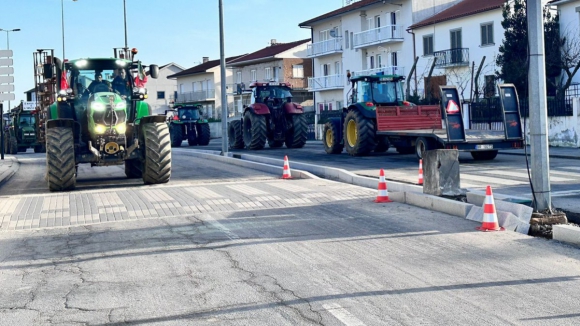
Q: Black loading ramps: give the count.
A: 2